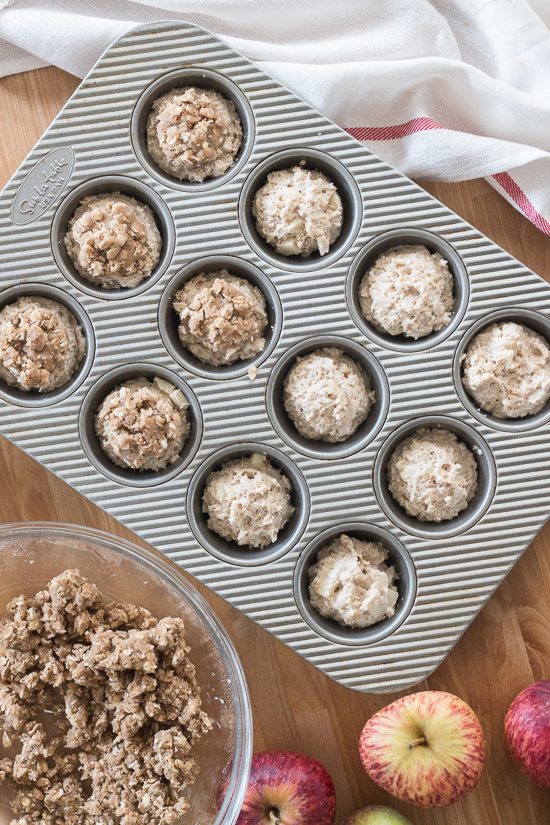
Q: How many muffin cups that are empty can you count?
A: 0